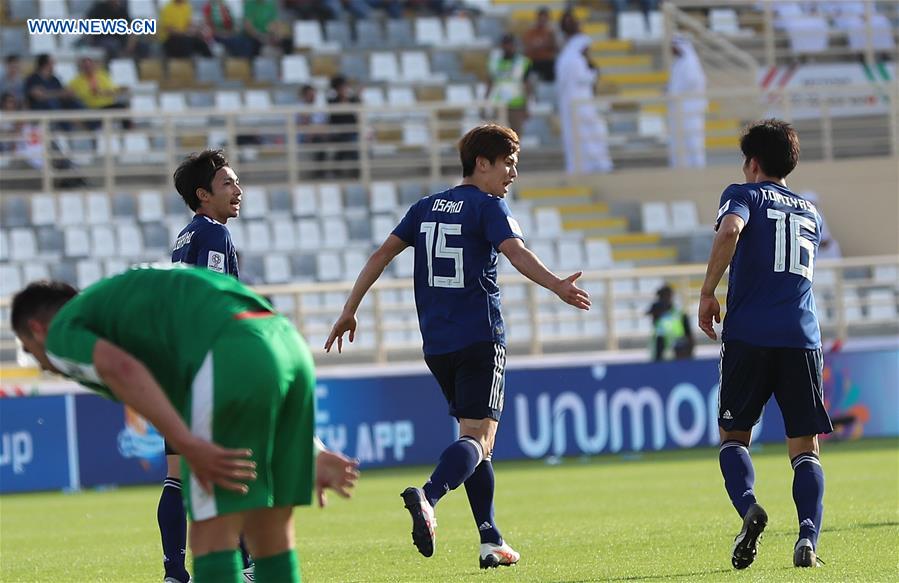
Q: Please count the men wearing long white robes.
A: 2